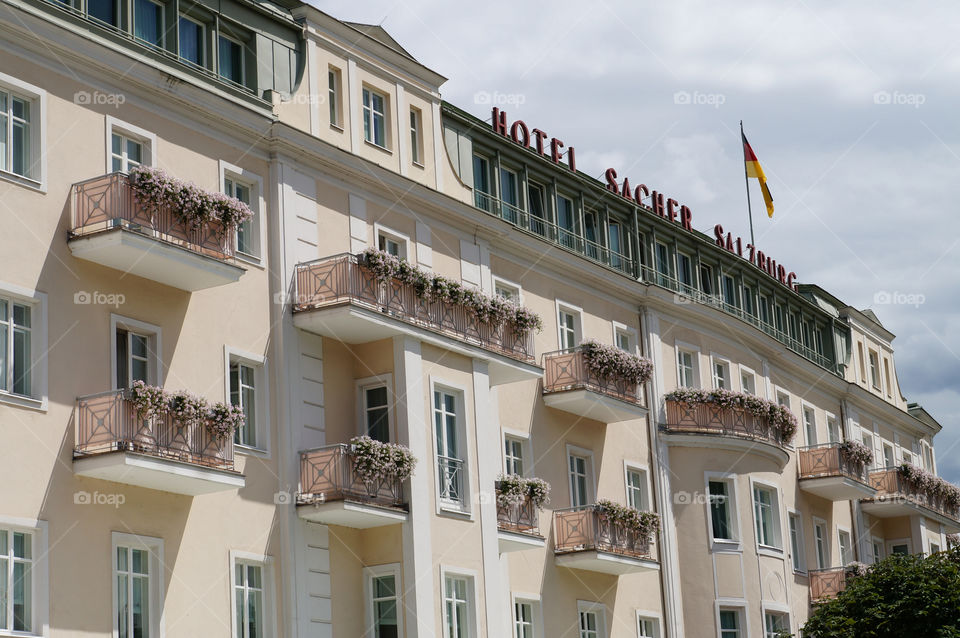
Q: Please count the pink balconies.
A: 11